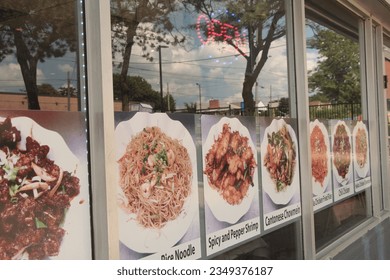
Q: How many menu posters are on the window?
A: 7